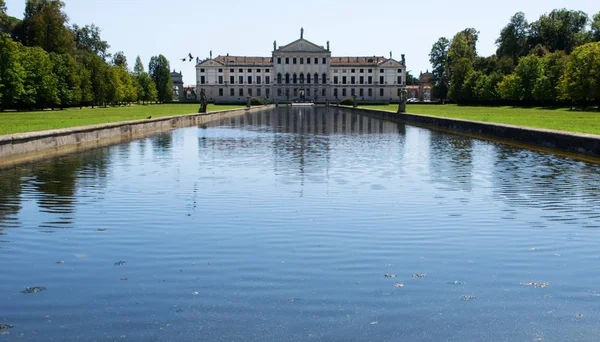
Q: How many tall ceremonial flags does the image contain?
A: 0